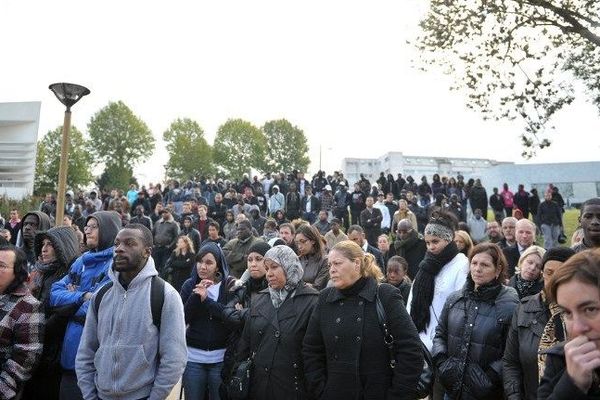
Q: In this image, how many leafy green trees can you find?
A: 5